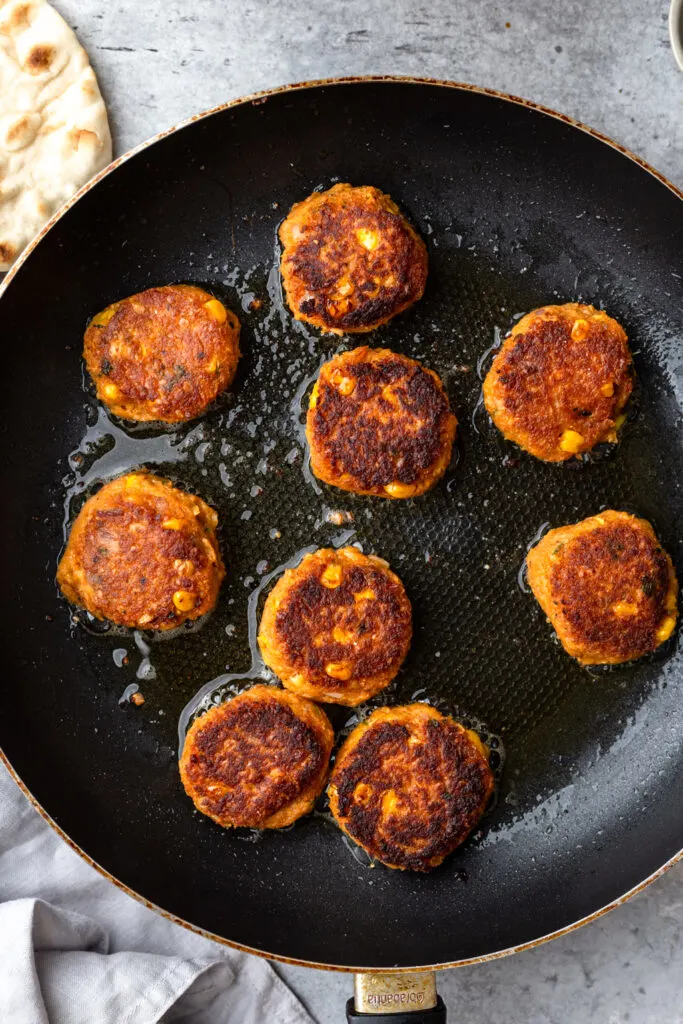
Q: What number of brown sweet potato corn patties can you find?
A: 9